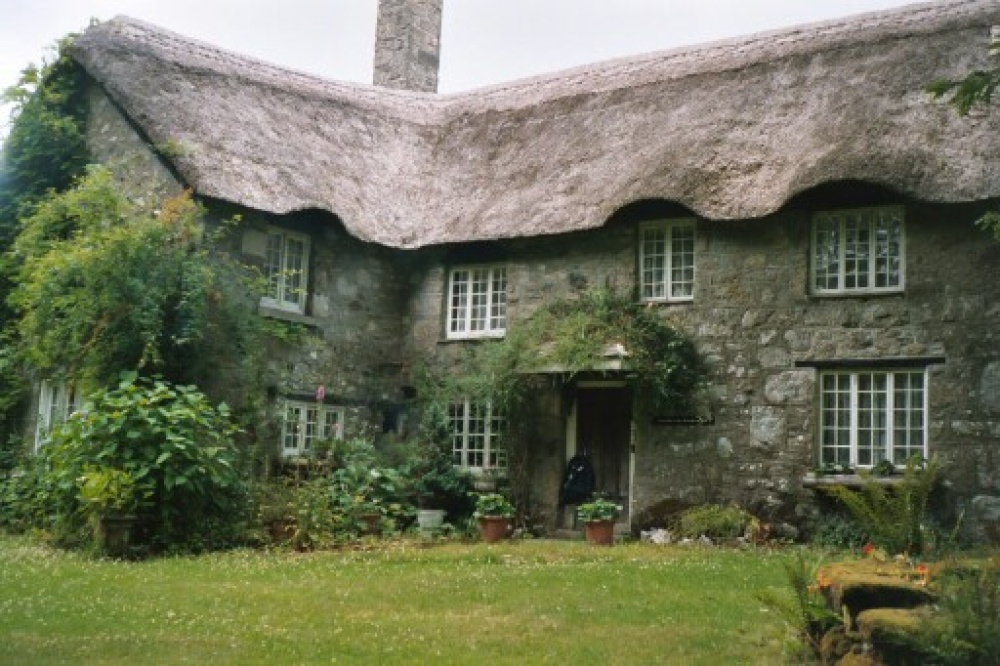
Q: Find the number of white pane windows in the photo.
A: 8